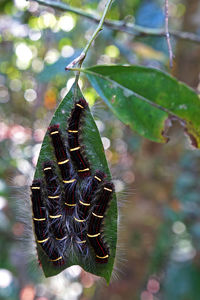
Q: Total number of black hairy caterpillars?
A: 6